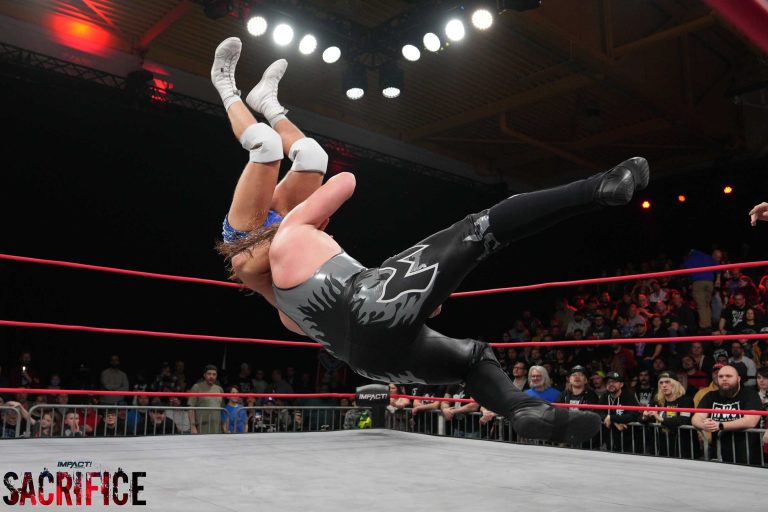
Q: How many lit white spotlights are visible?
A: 10